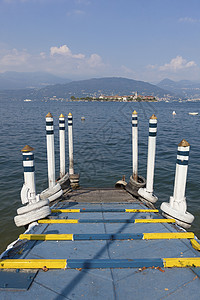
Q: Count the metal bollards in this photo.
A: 7